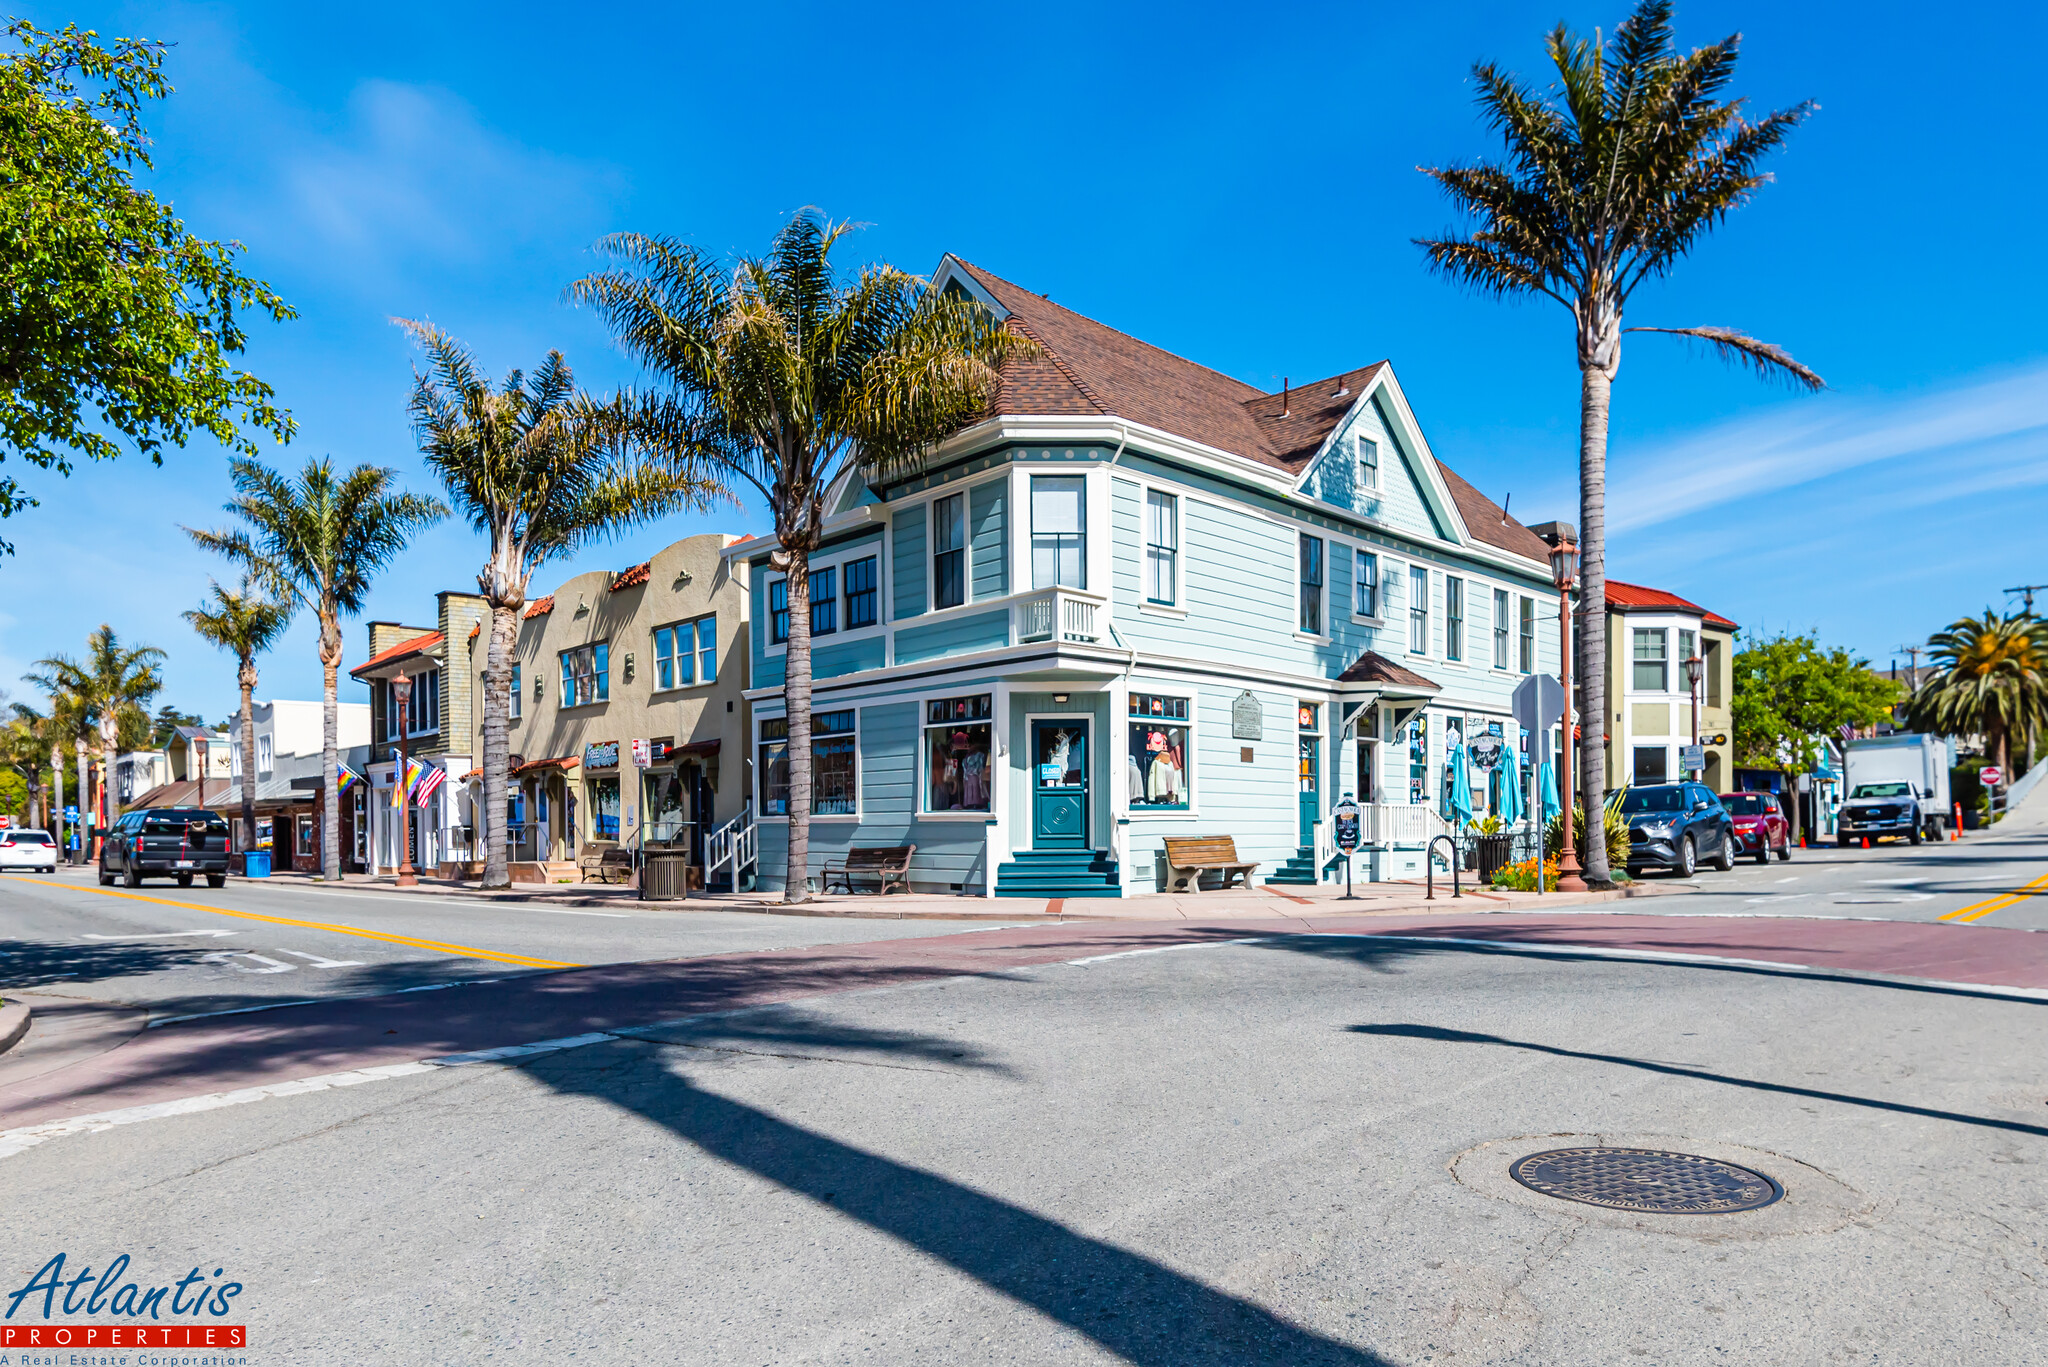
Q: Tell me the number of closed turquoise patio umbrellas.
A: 3